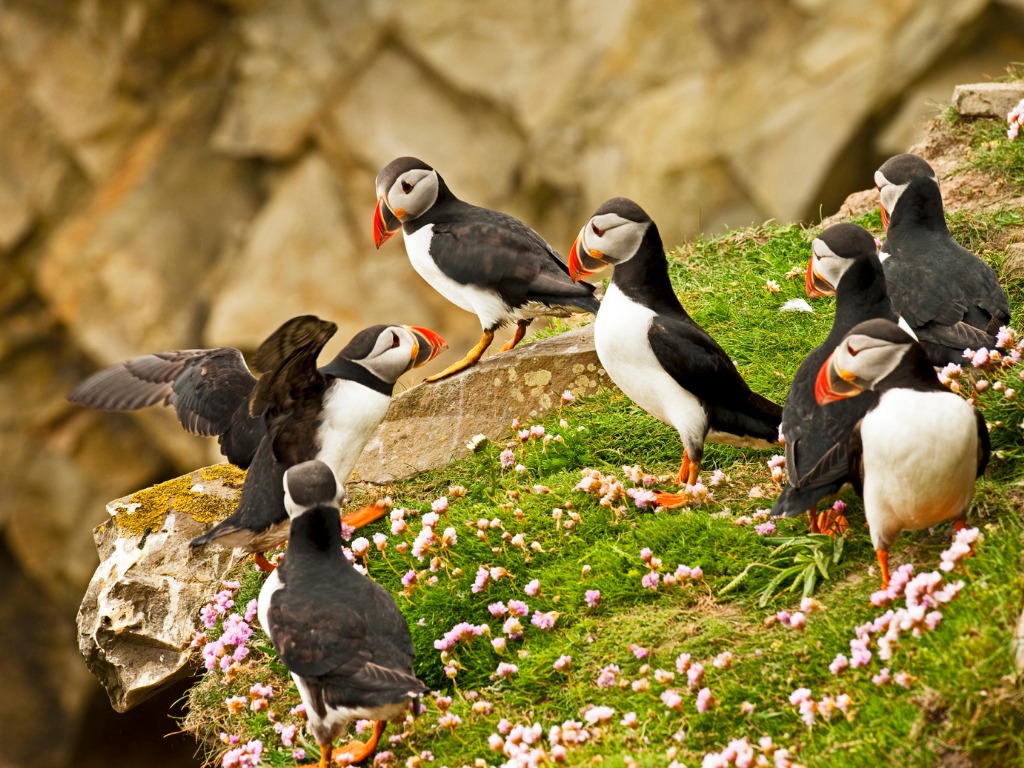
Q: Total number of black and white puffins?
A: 7